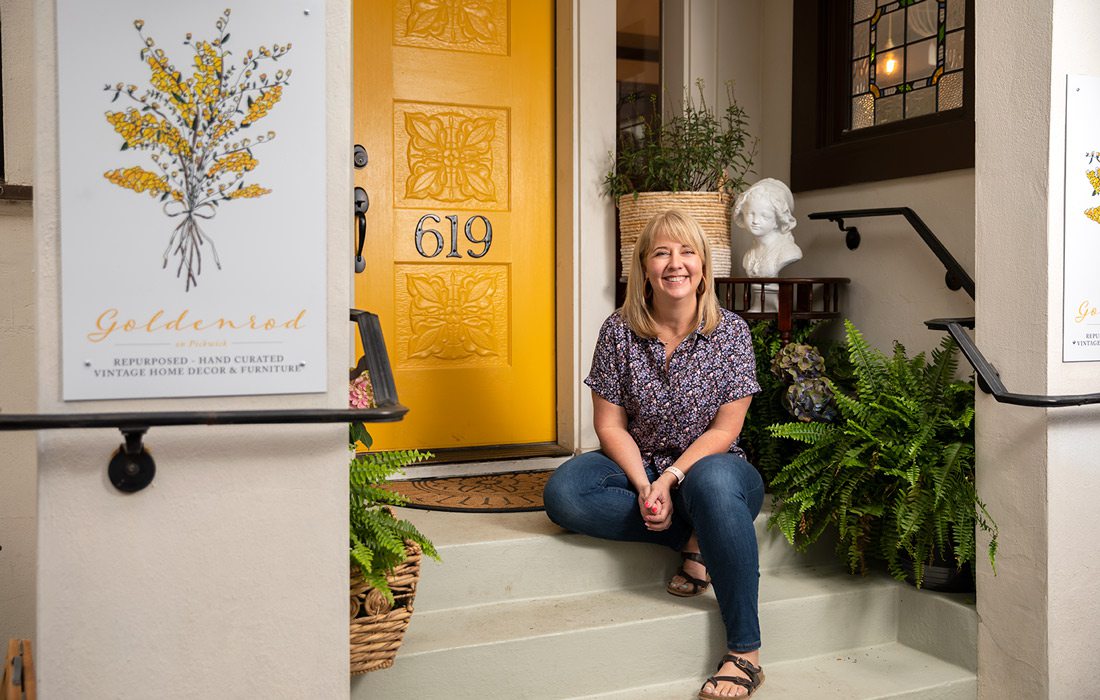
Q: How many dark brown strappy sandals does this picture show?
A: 2